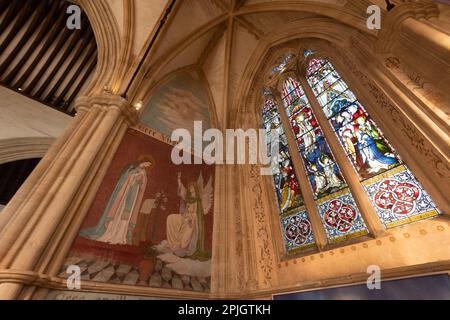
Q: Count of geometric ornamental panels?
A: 3